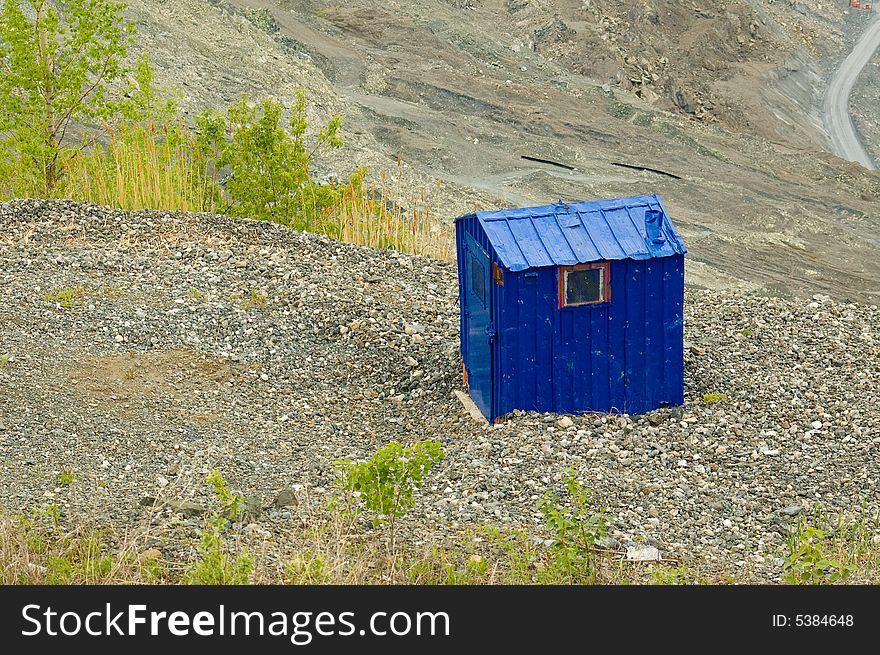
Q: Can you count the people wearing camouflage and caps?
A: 0